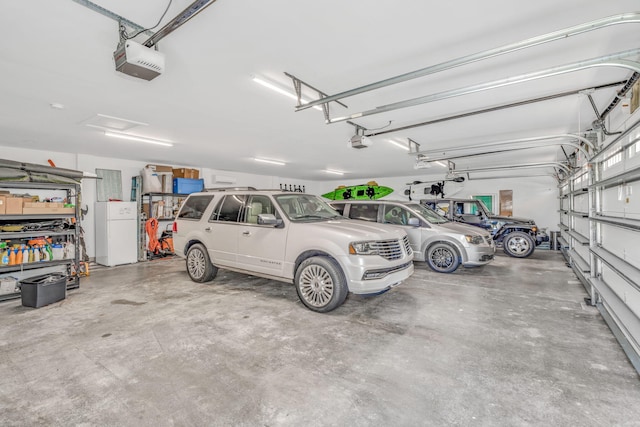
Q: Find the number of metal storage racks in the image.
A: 2